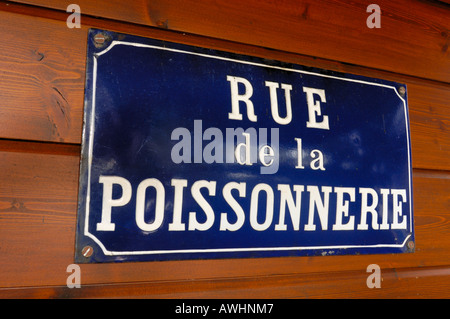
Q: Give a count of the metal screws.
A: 4